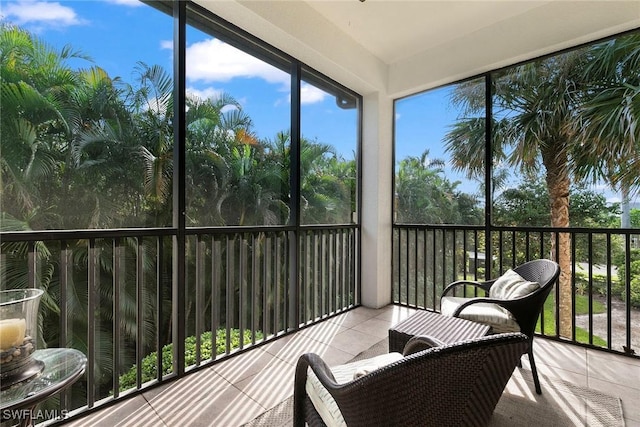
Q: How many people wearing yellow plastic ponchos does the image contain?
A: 0